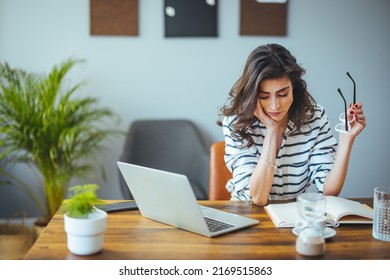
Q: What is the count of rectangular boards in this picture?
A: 3